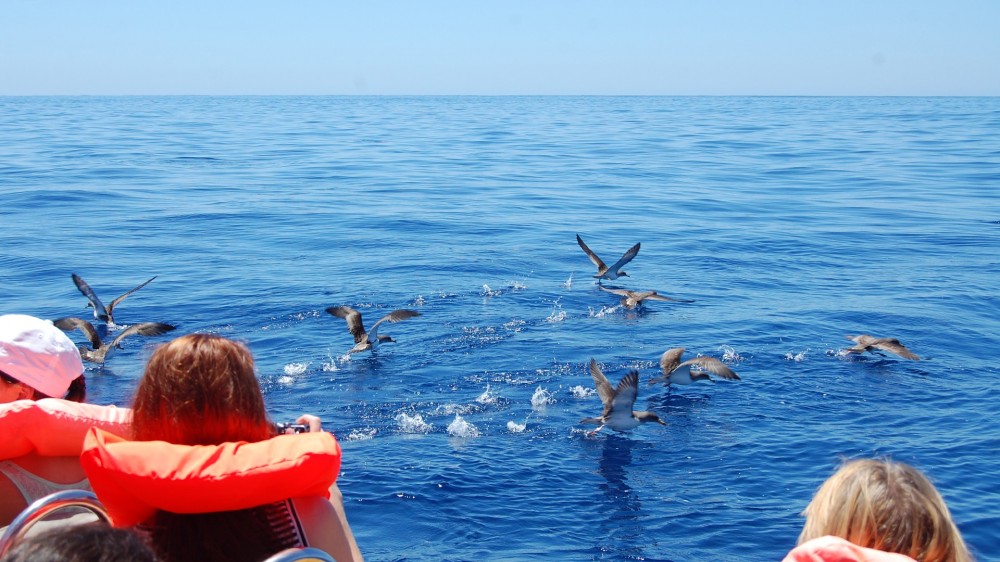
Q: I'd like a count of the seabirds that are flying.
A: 8